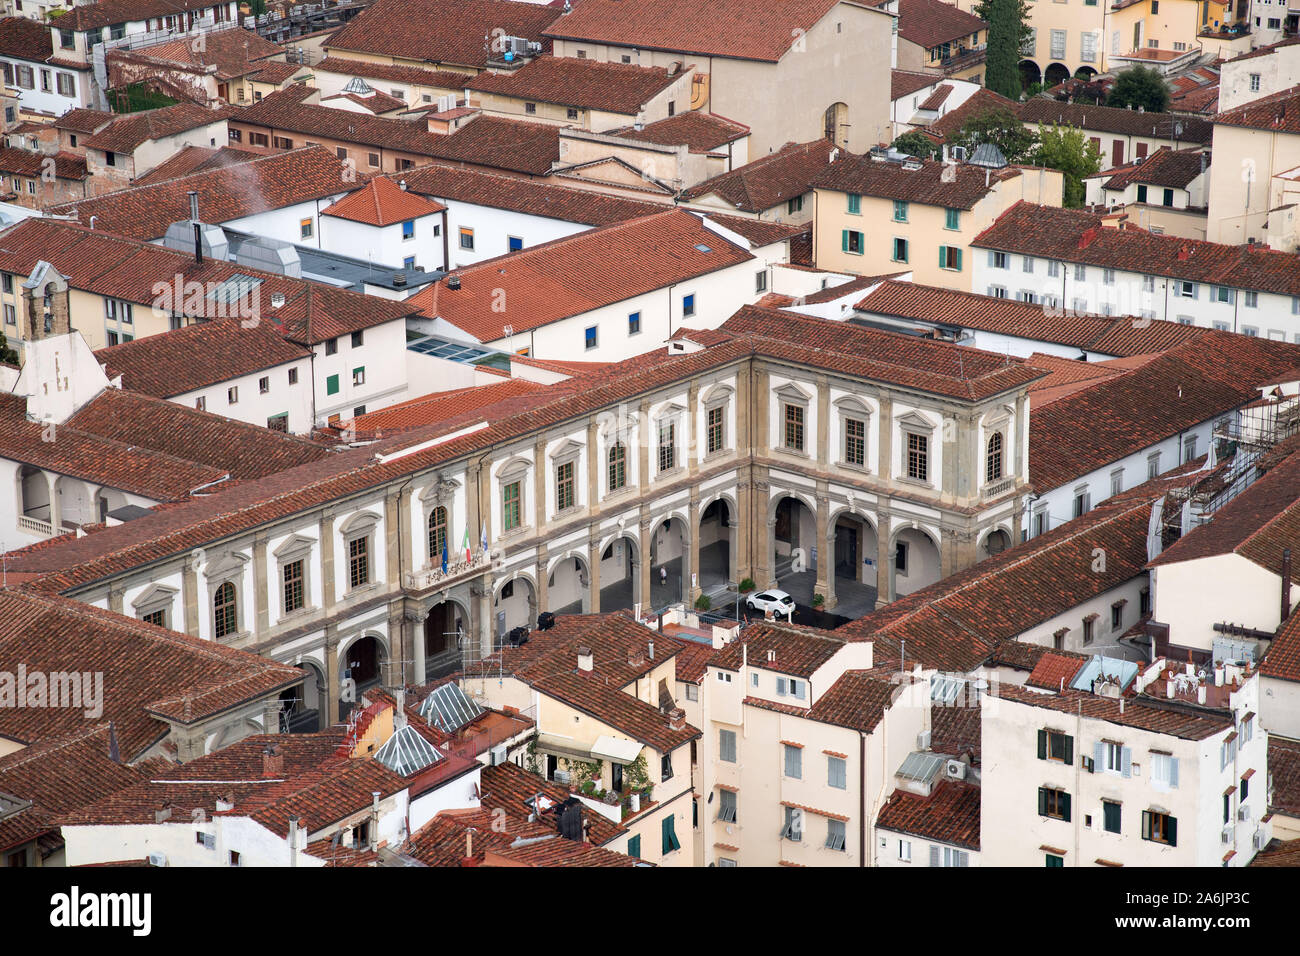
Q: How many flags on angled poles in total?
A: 3